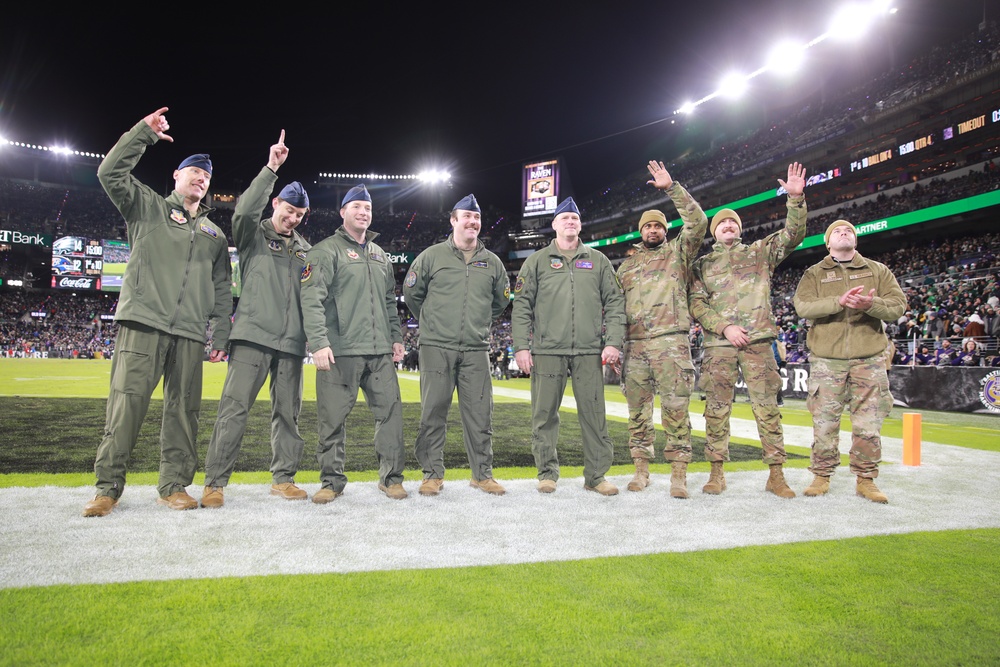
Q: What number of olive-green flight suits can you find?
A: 5